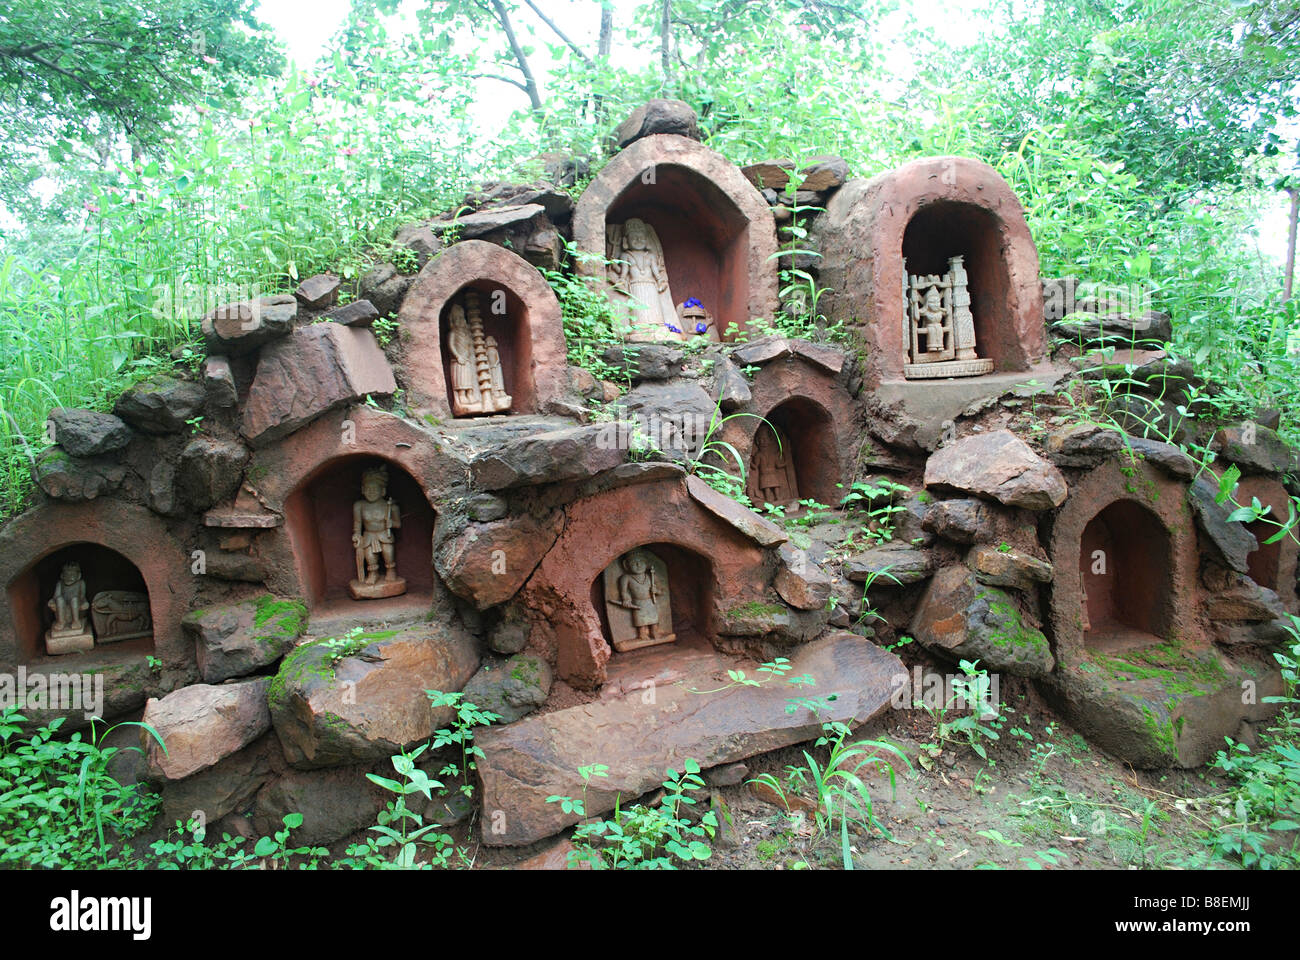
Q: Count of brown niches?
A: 9